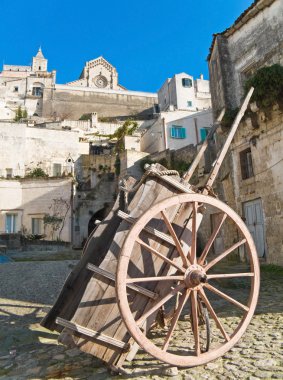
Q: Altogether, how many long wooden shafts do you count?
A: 2